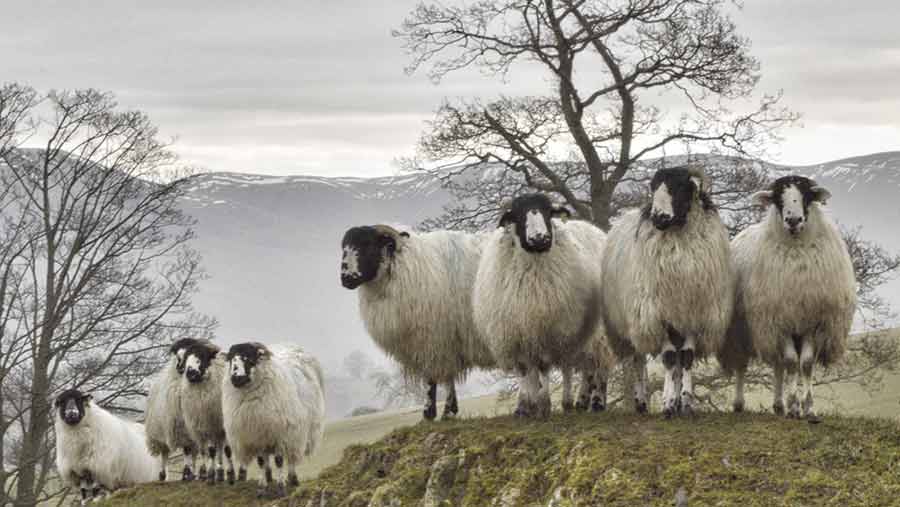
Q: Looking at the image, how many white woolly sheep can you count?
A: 8